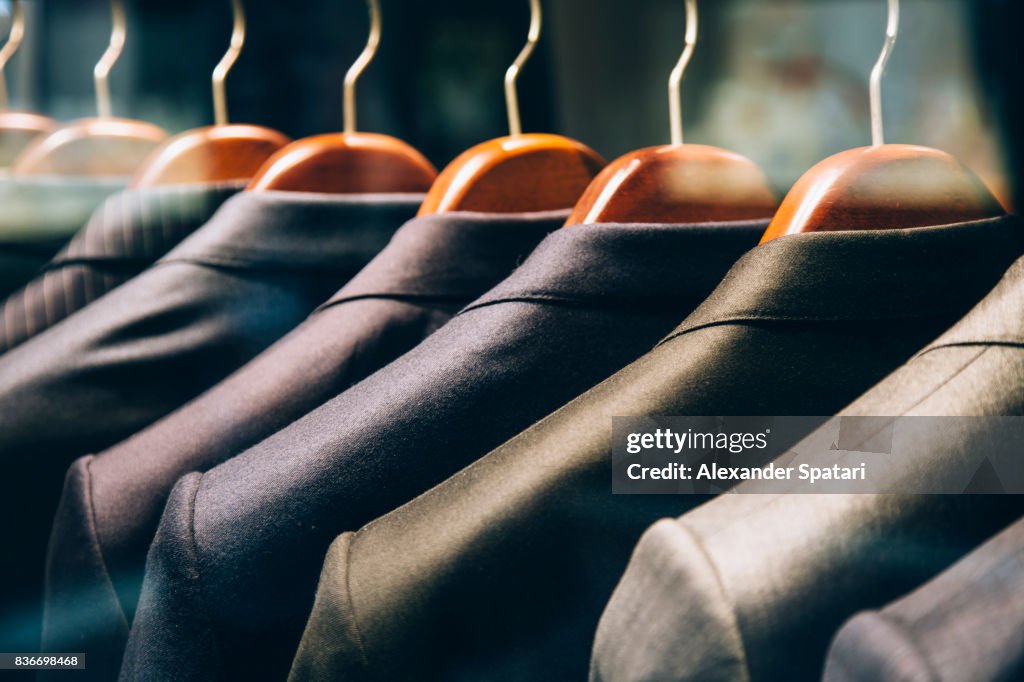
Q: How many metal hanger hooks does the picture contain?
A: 7